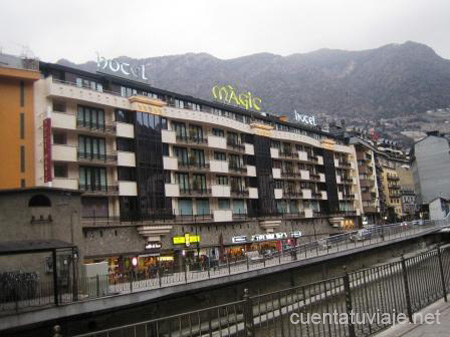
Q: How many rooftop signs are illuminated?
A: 3